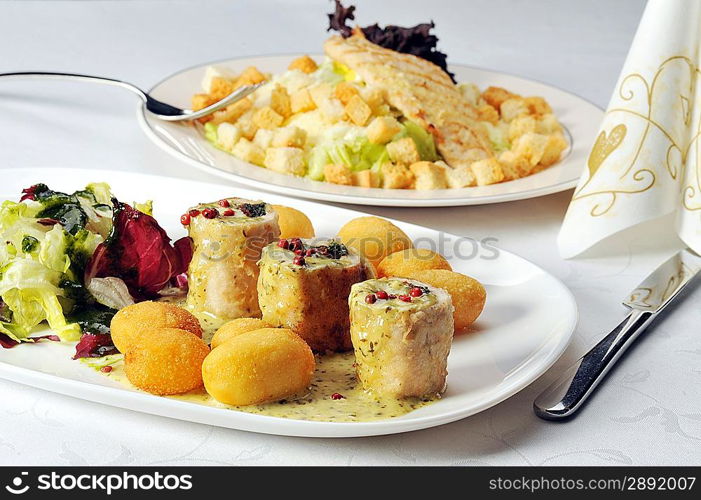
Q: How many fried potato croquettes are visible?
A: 8